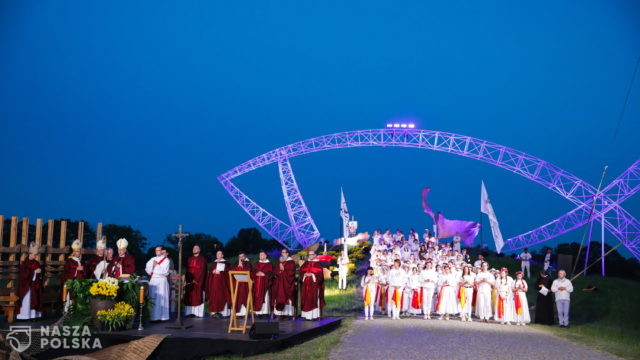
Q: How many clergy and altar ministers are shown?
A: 13